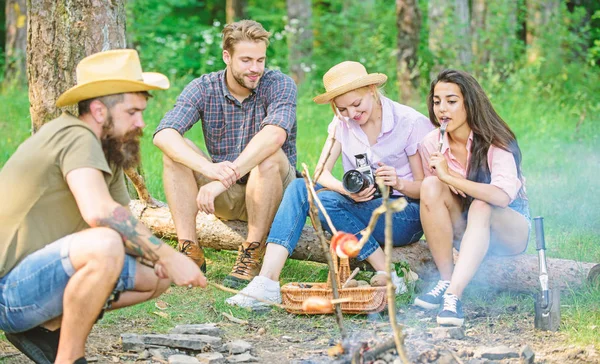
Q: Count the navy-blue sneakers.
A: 2